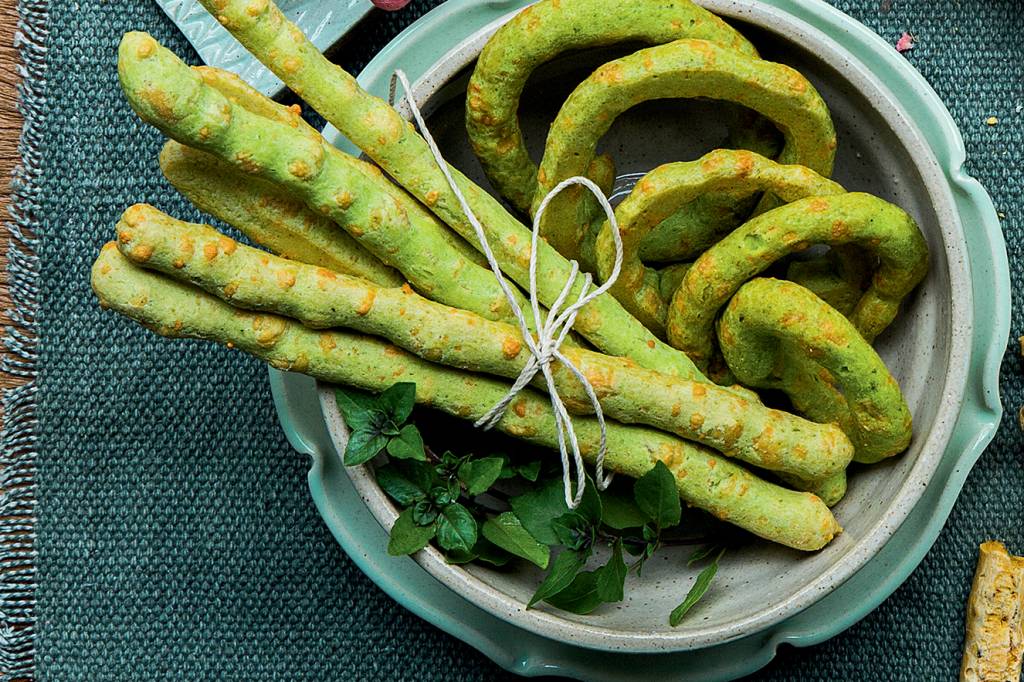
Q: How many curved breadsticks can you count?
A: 5